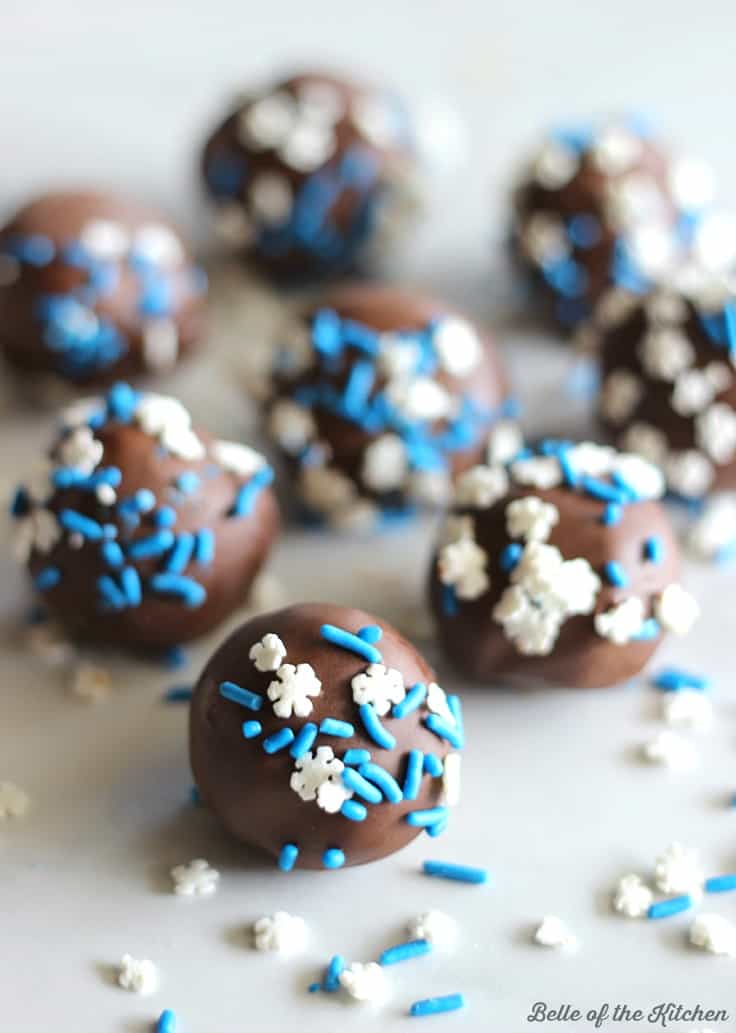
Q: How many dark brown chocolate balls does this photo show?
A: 8